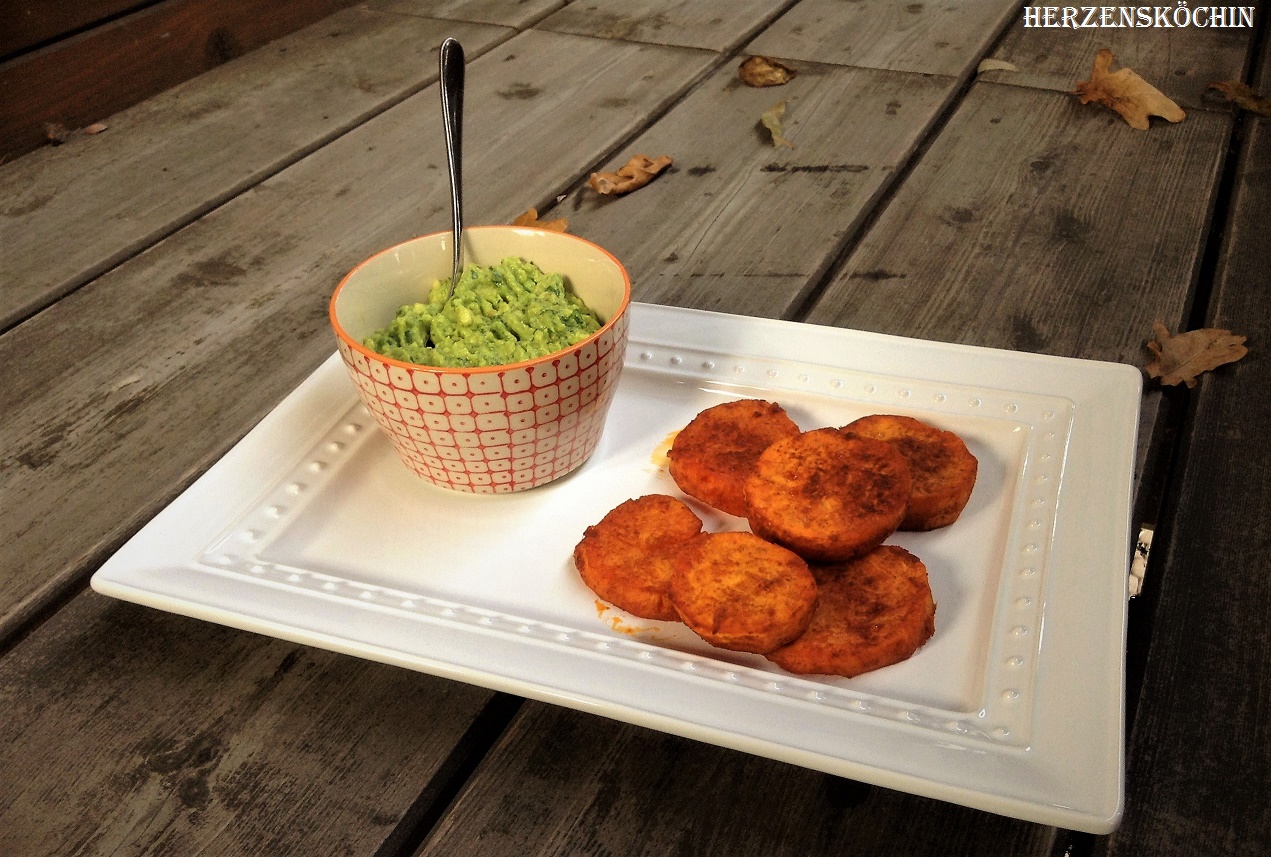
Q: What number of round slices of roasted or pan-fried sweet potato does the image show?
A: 6